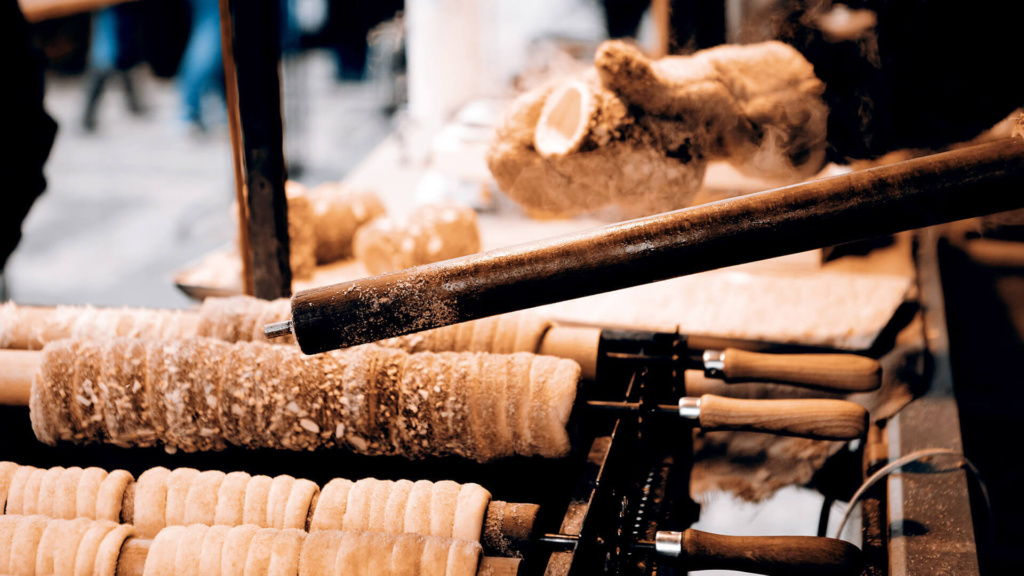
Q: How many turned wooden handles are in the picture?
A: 3